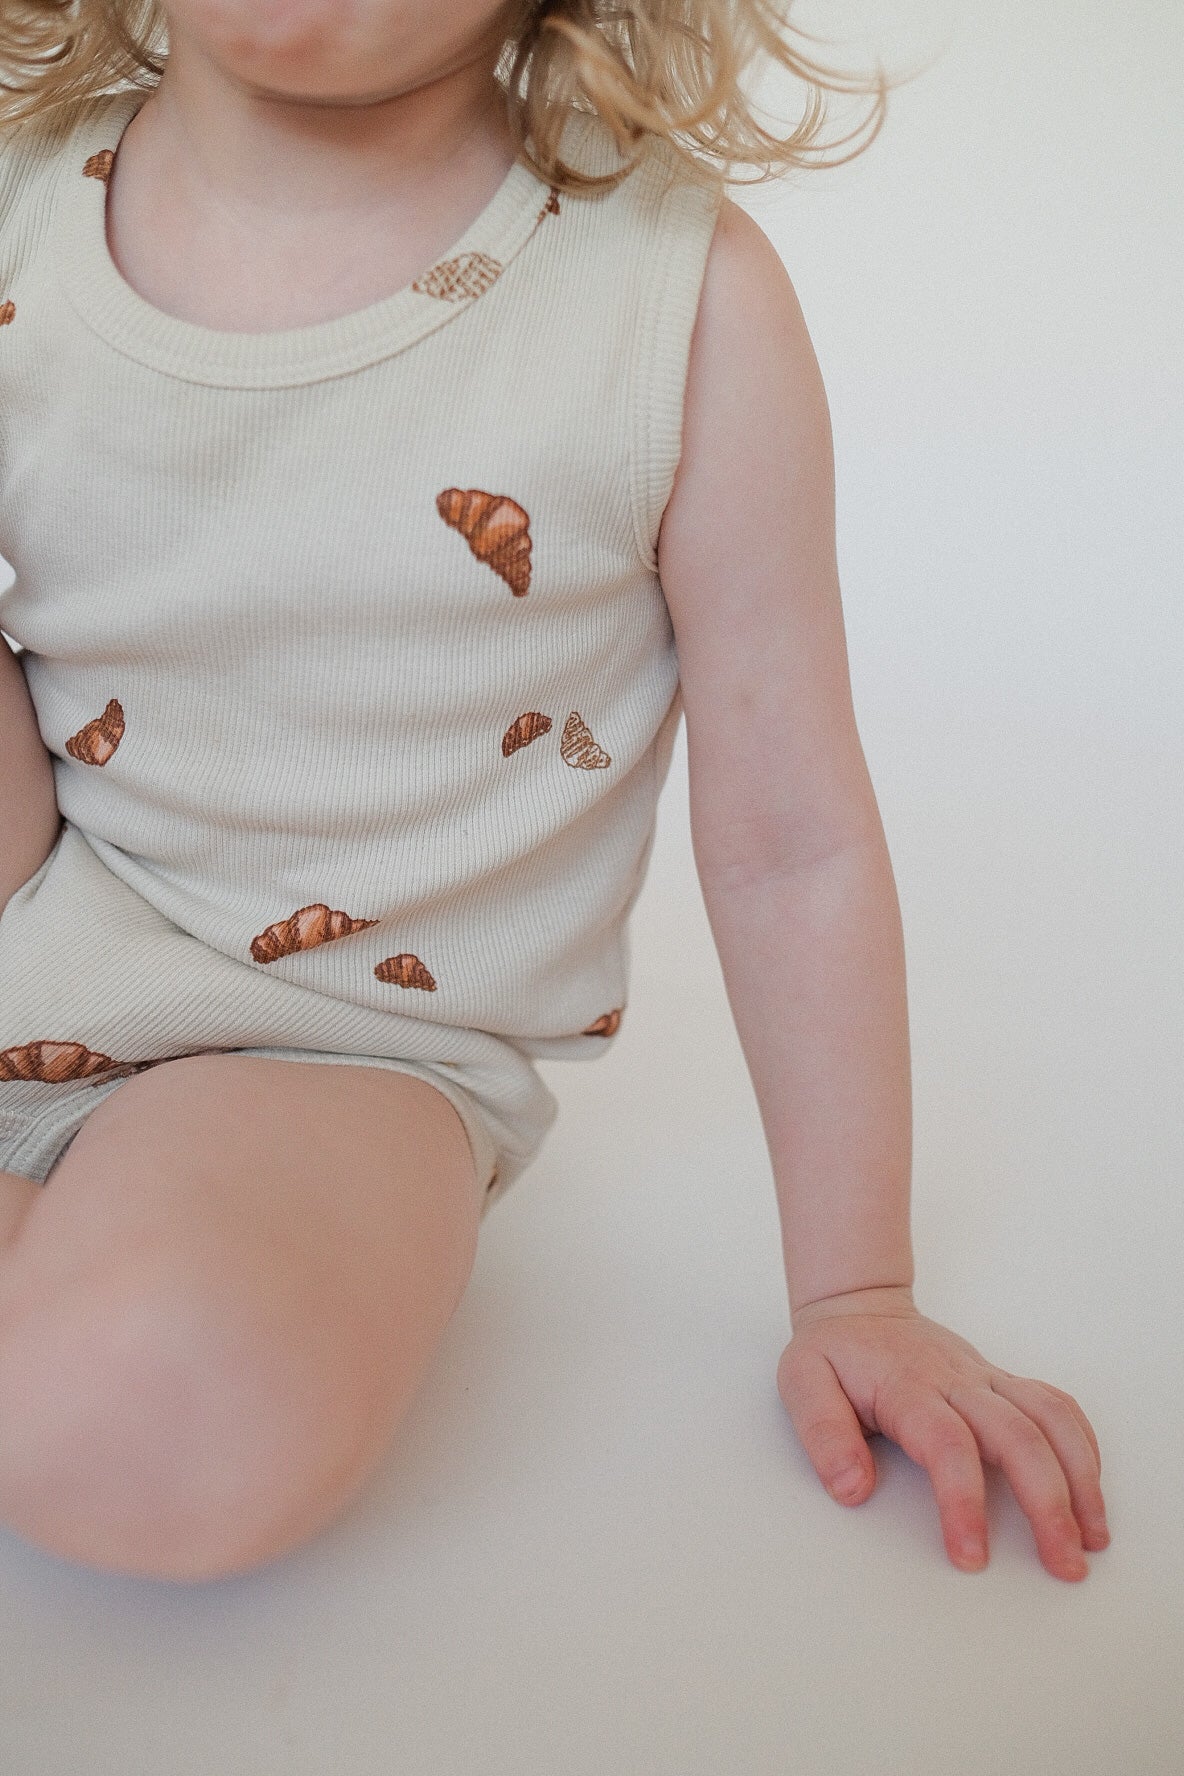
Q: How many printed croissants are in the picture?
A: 12